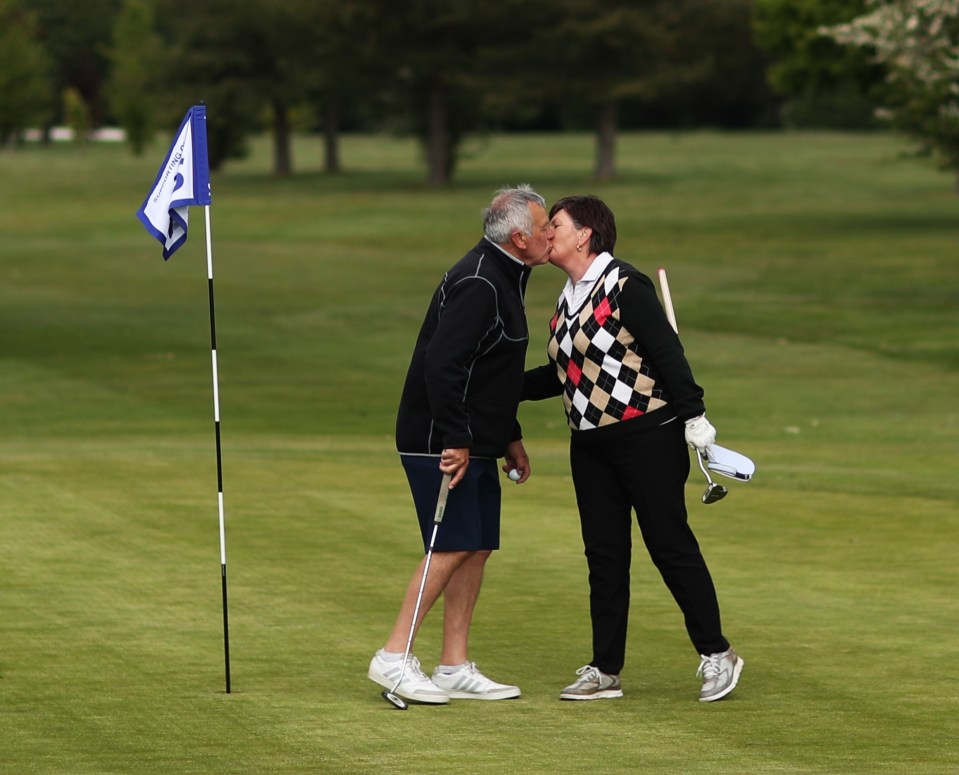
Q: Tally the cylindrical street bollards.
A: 0